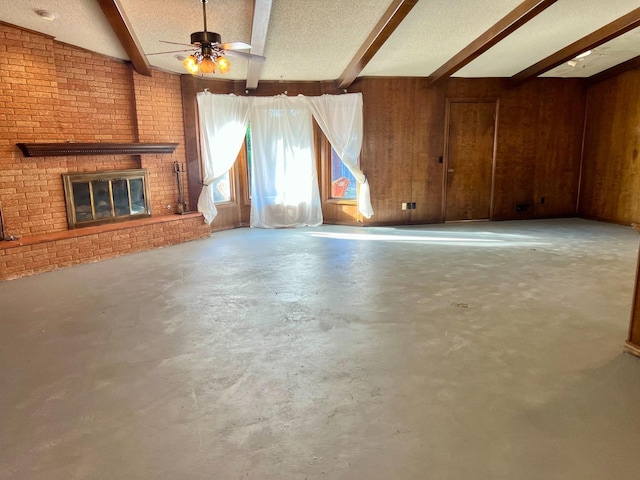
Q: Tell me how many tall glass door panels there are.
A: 4